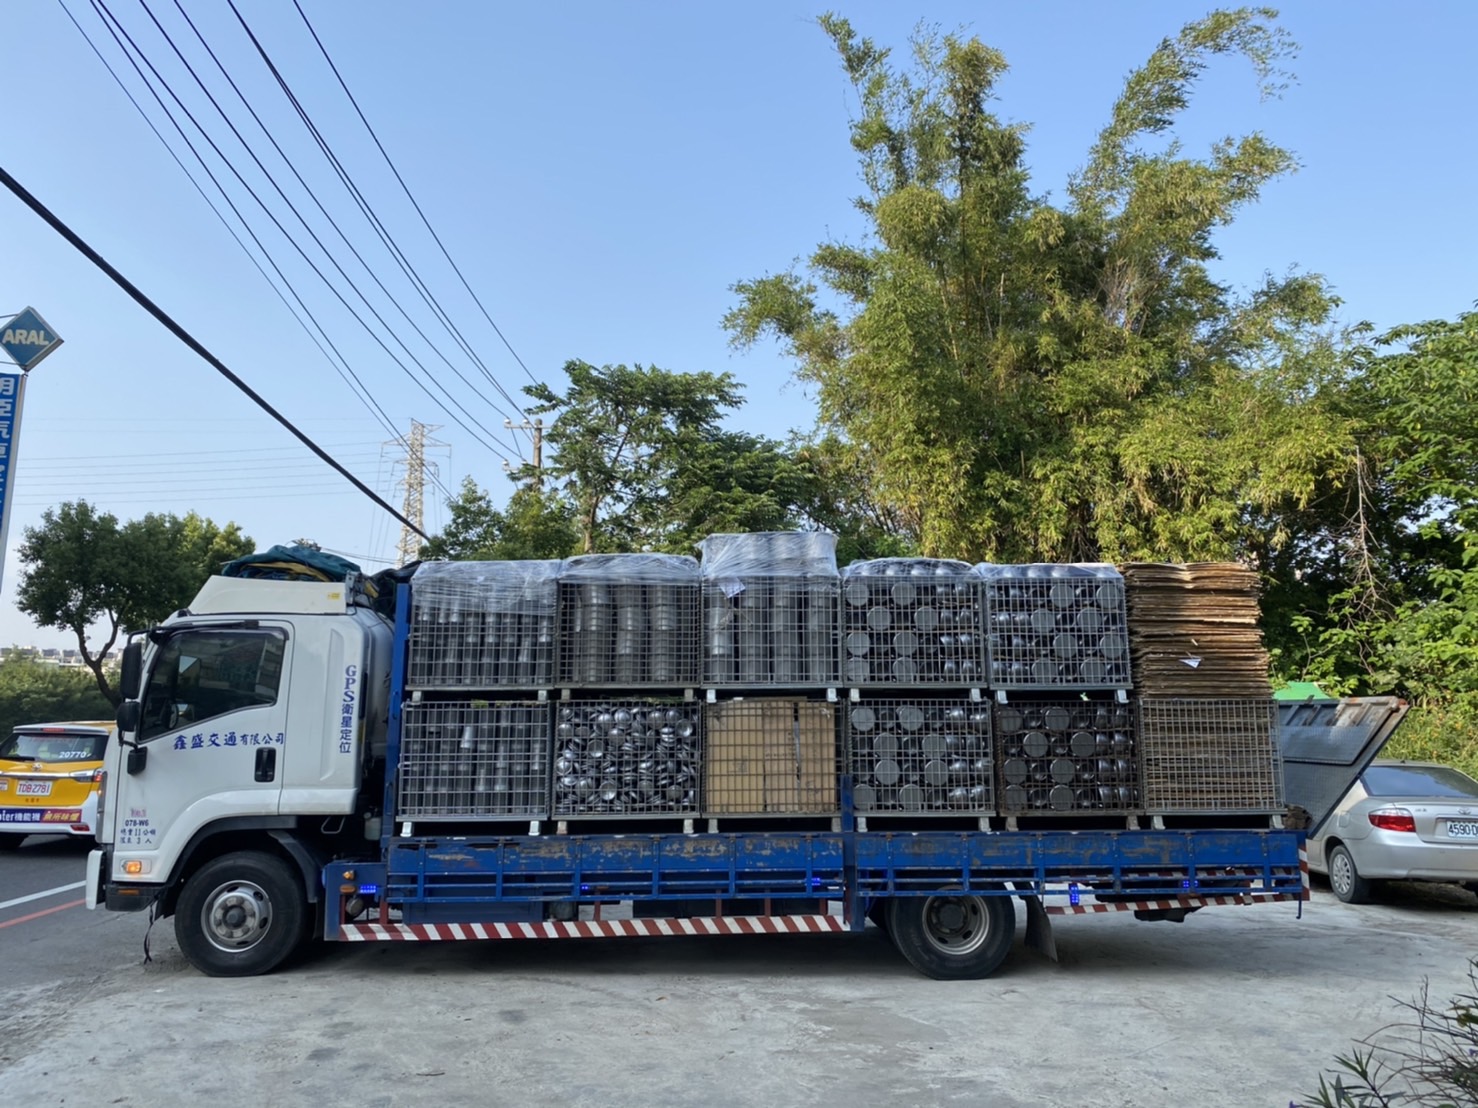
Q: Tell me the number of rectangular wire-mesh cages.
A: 11